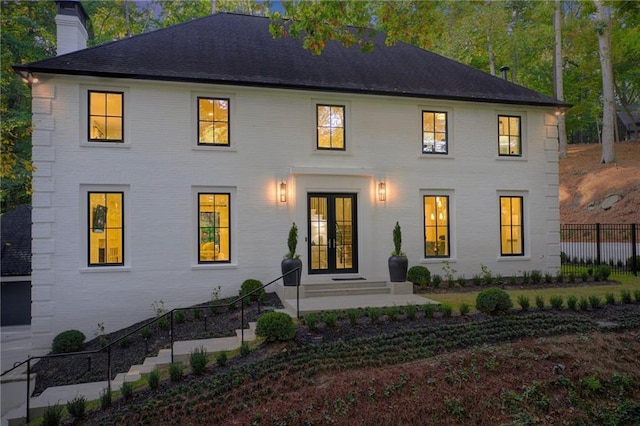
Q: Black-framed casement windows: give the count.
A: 9